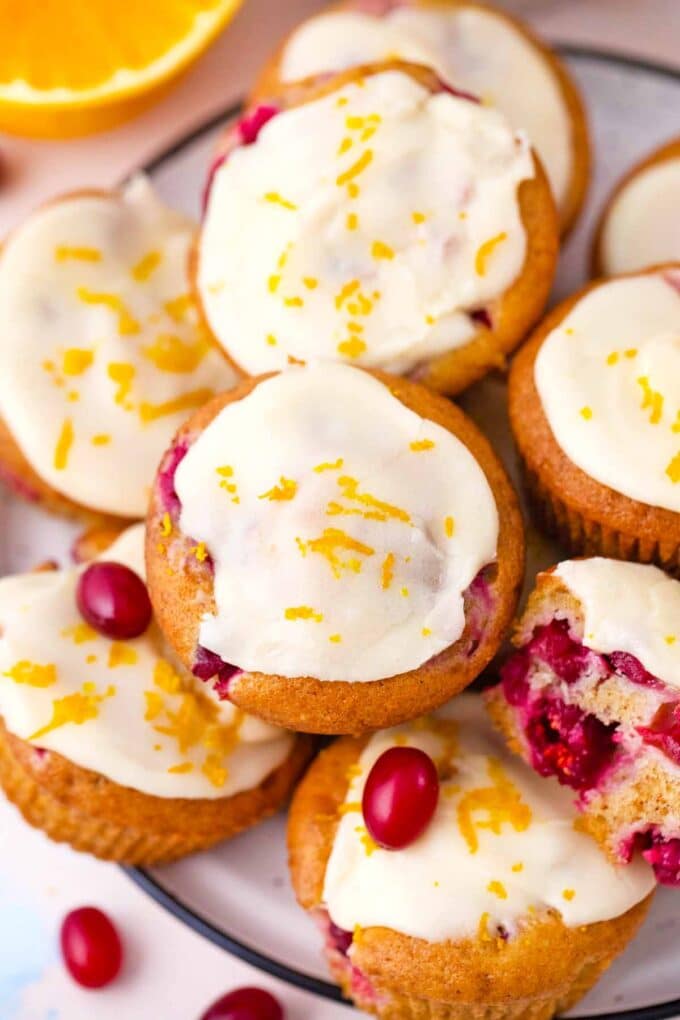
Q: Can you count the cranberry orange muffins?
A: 9